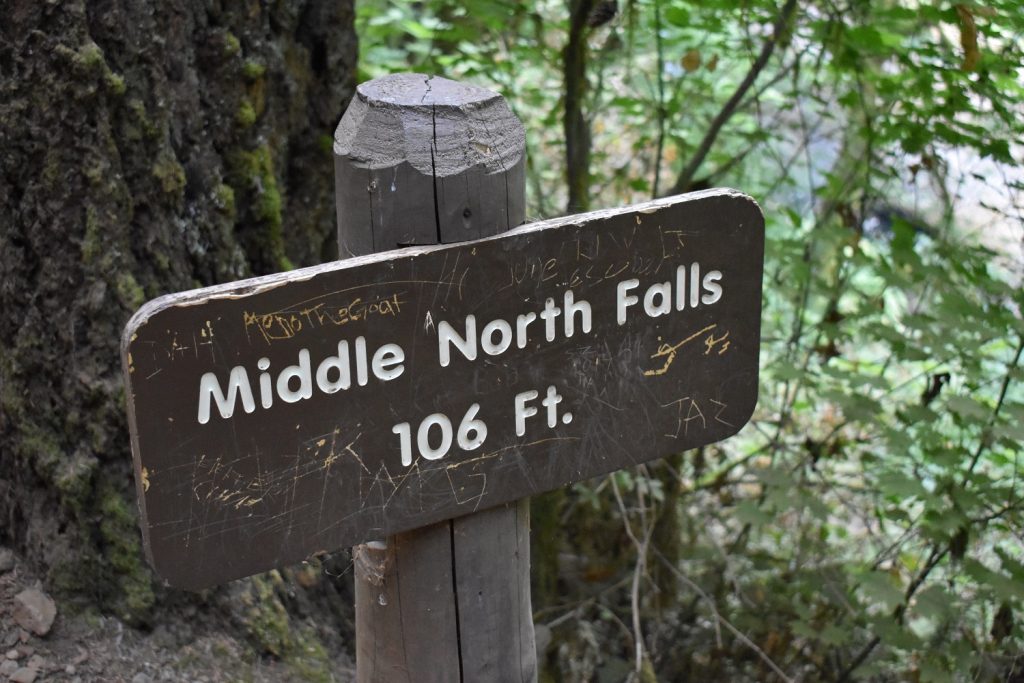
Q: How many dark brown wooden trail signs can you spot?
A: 1